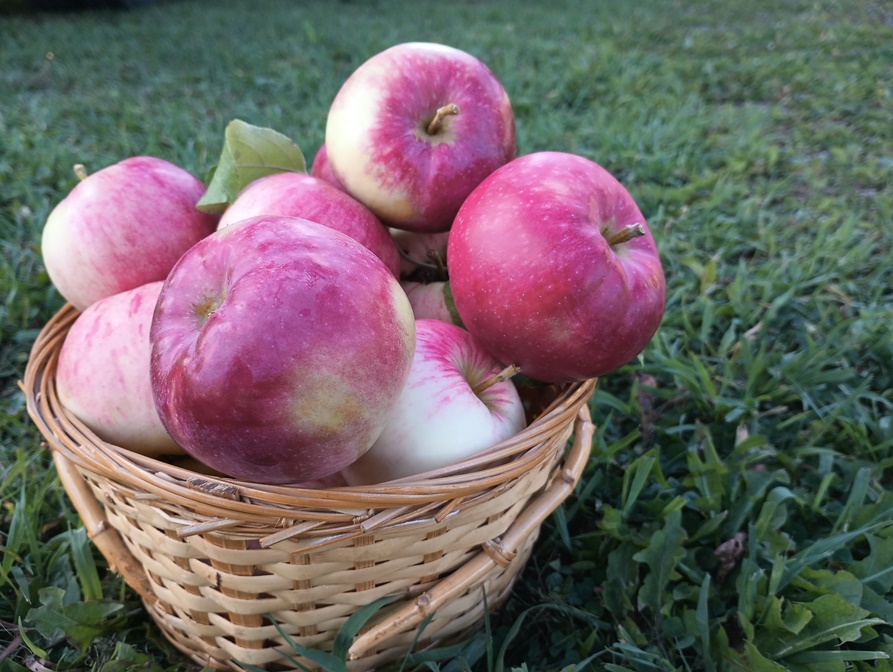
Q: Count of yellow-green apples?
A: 0